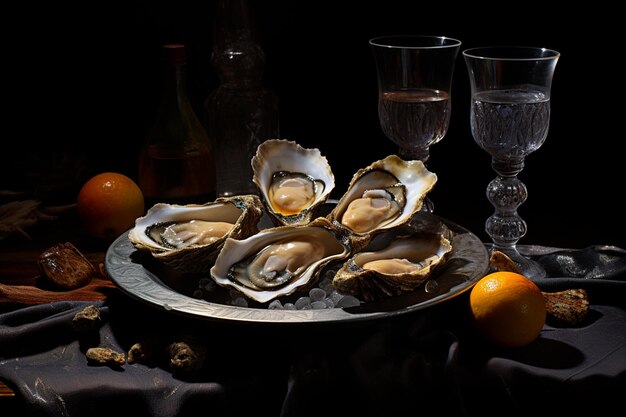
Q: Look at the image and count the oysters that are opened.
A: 5